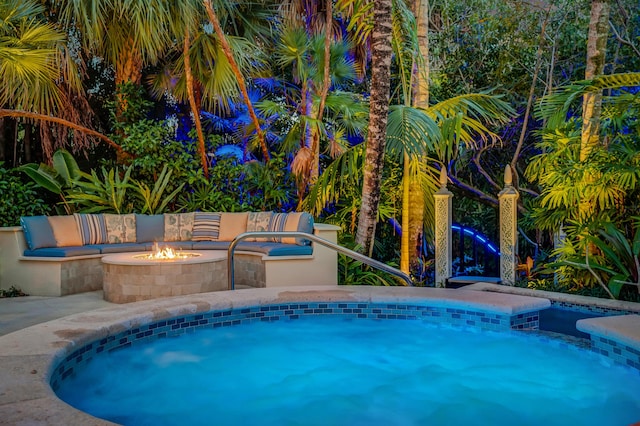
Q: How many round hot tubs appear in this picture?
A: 1